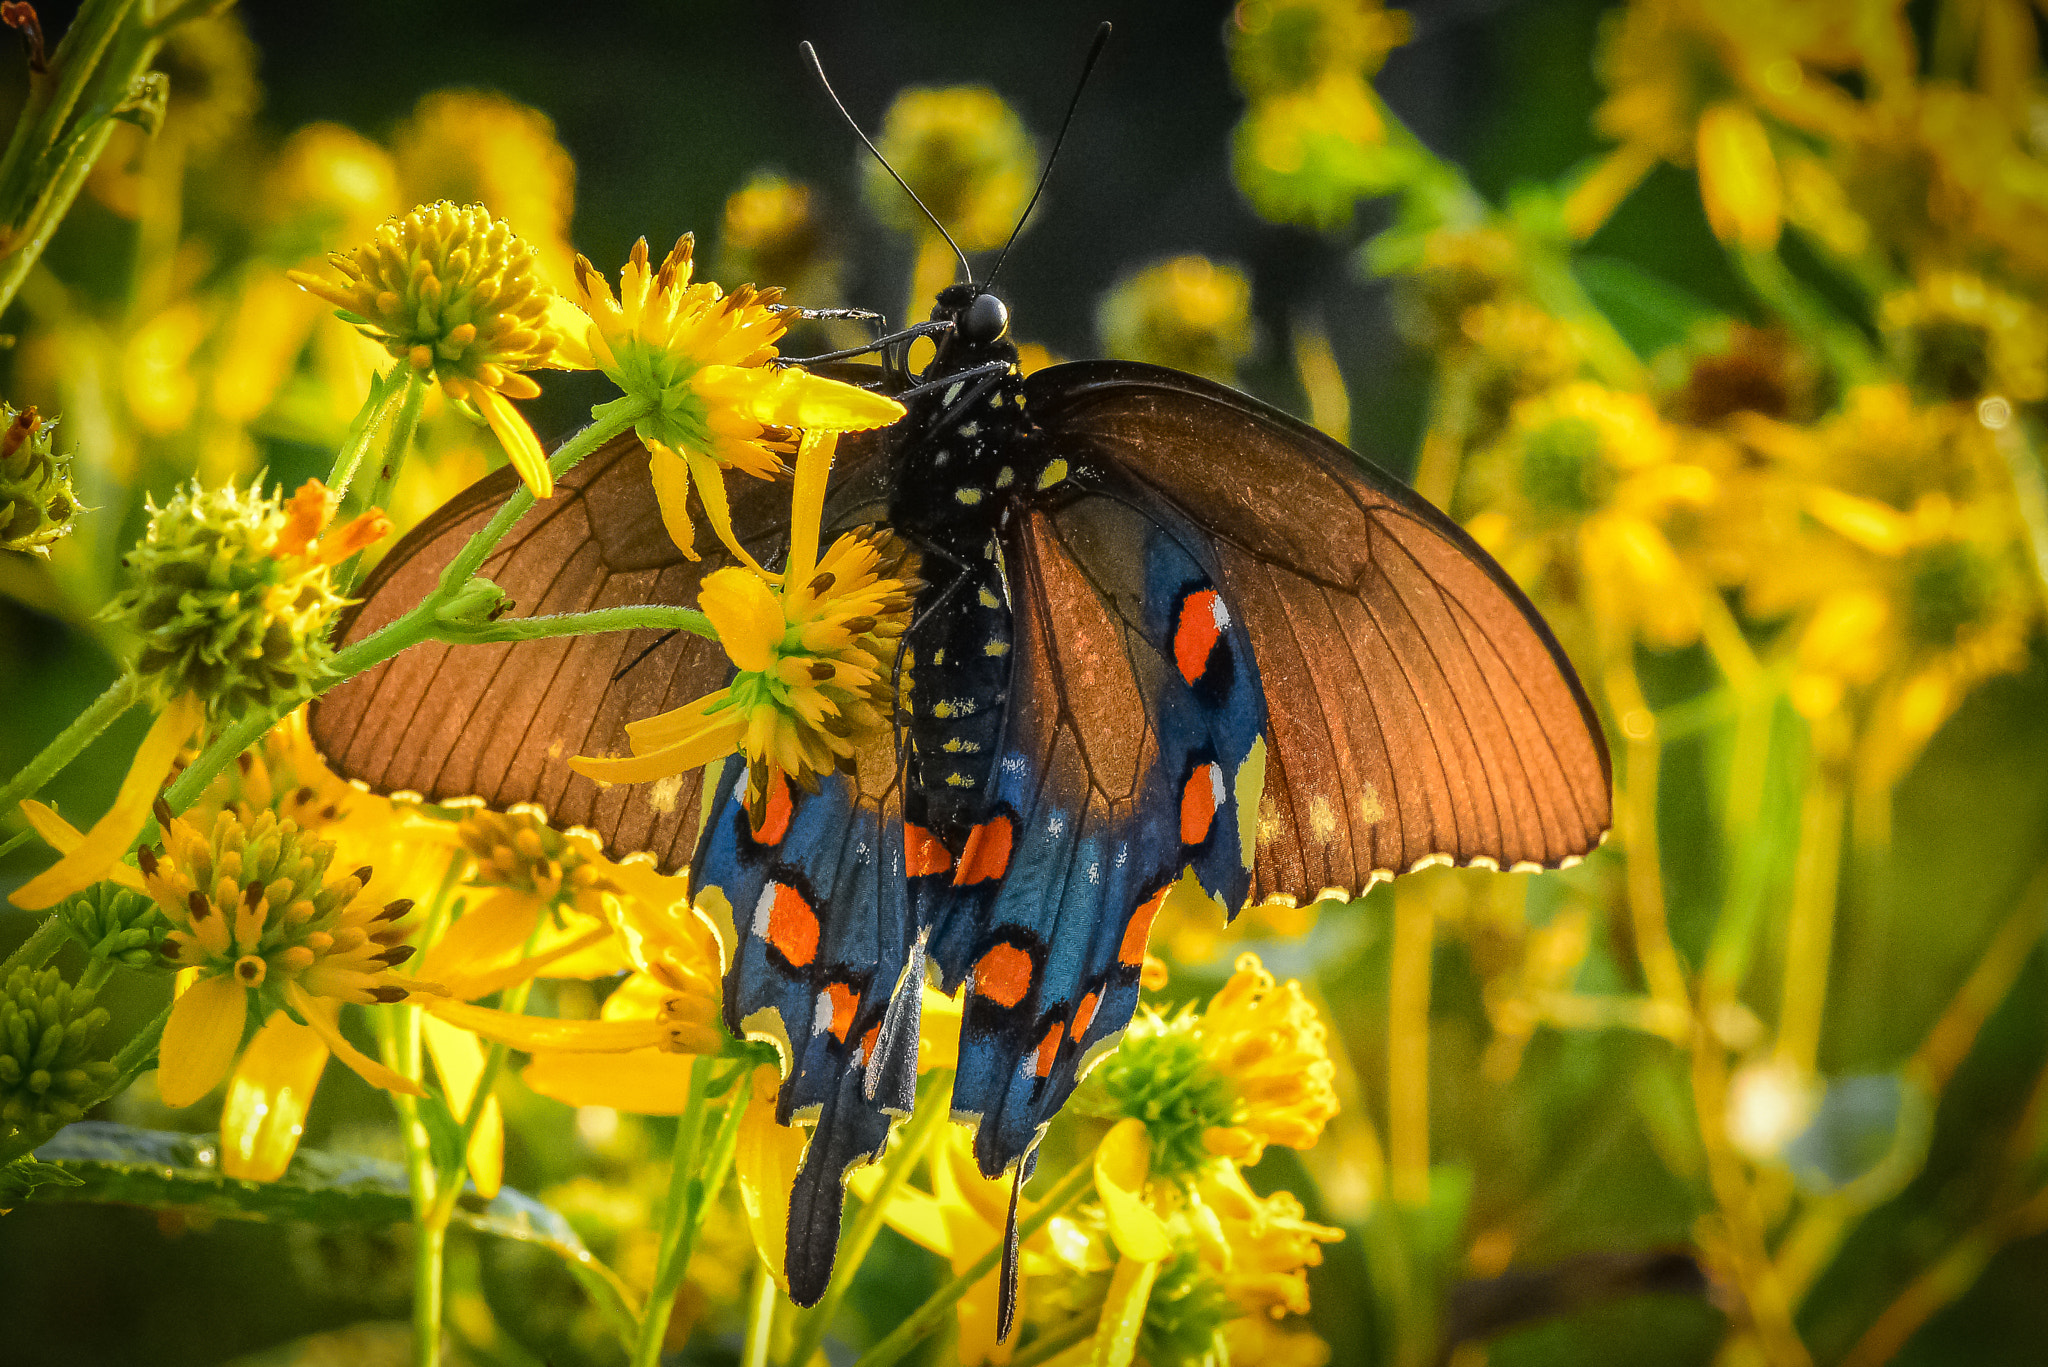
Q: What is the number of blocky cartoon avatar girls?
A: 0